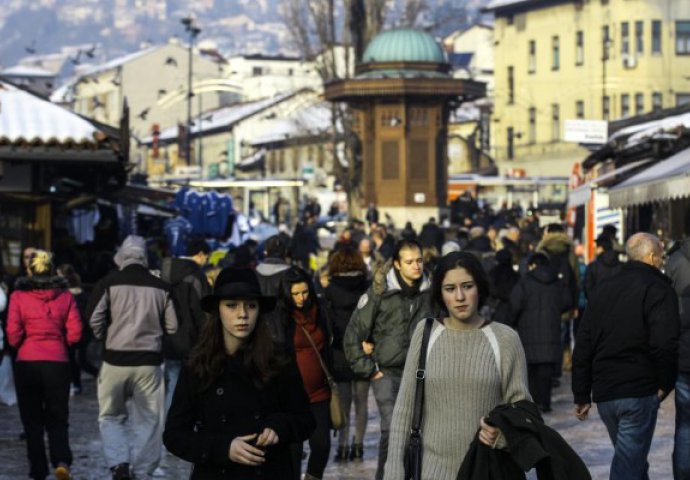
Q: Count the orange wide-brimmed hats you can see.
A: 0